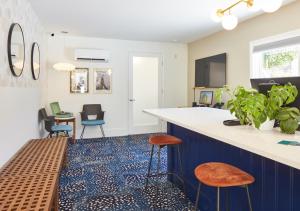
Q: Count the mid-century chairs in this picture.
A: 2